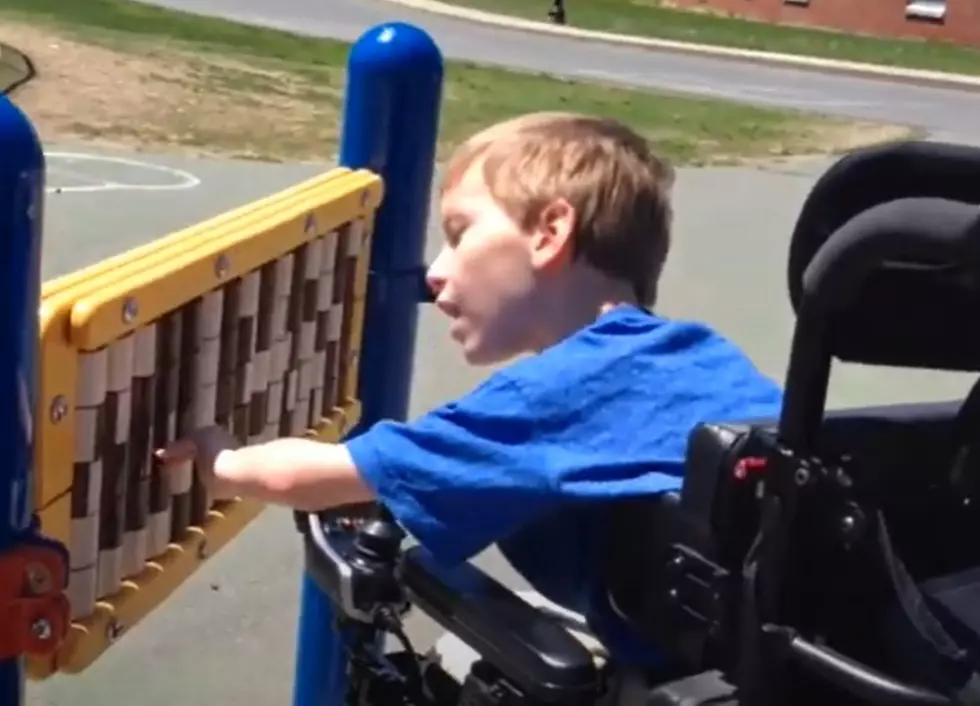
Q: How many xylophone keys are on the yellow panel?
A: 15